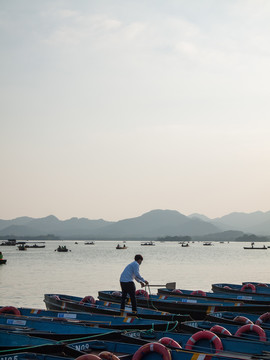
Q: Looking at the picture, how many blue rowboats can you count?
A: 13